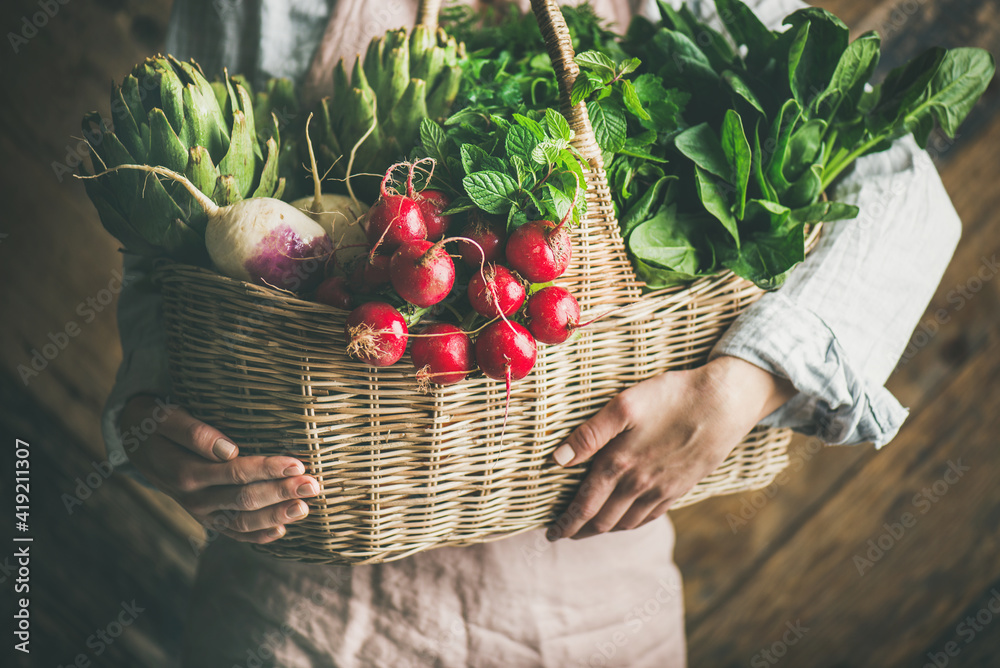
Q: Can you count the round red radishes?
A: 12